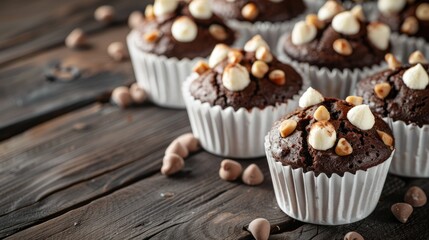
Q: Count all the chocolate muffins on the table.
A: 7